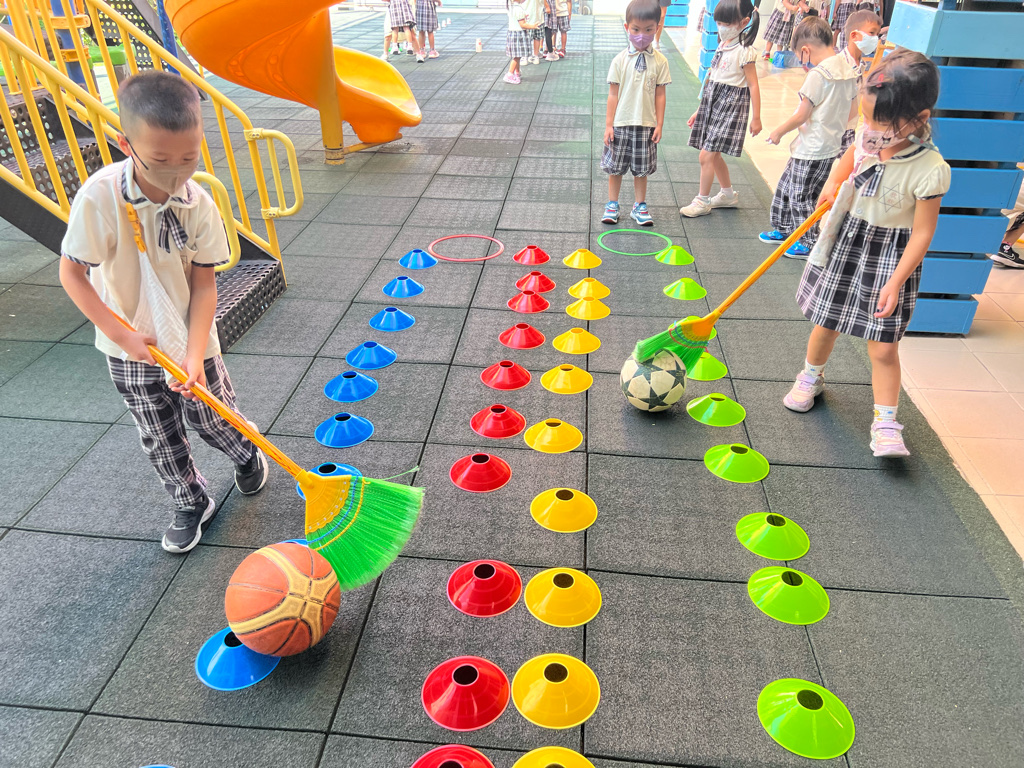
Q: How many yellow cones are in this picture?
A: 10